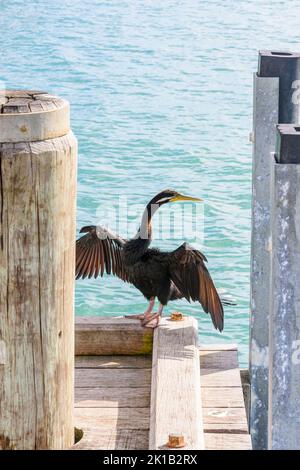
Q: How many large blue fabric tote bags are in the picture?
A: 0